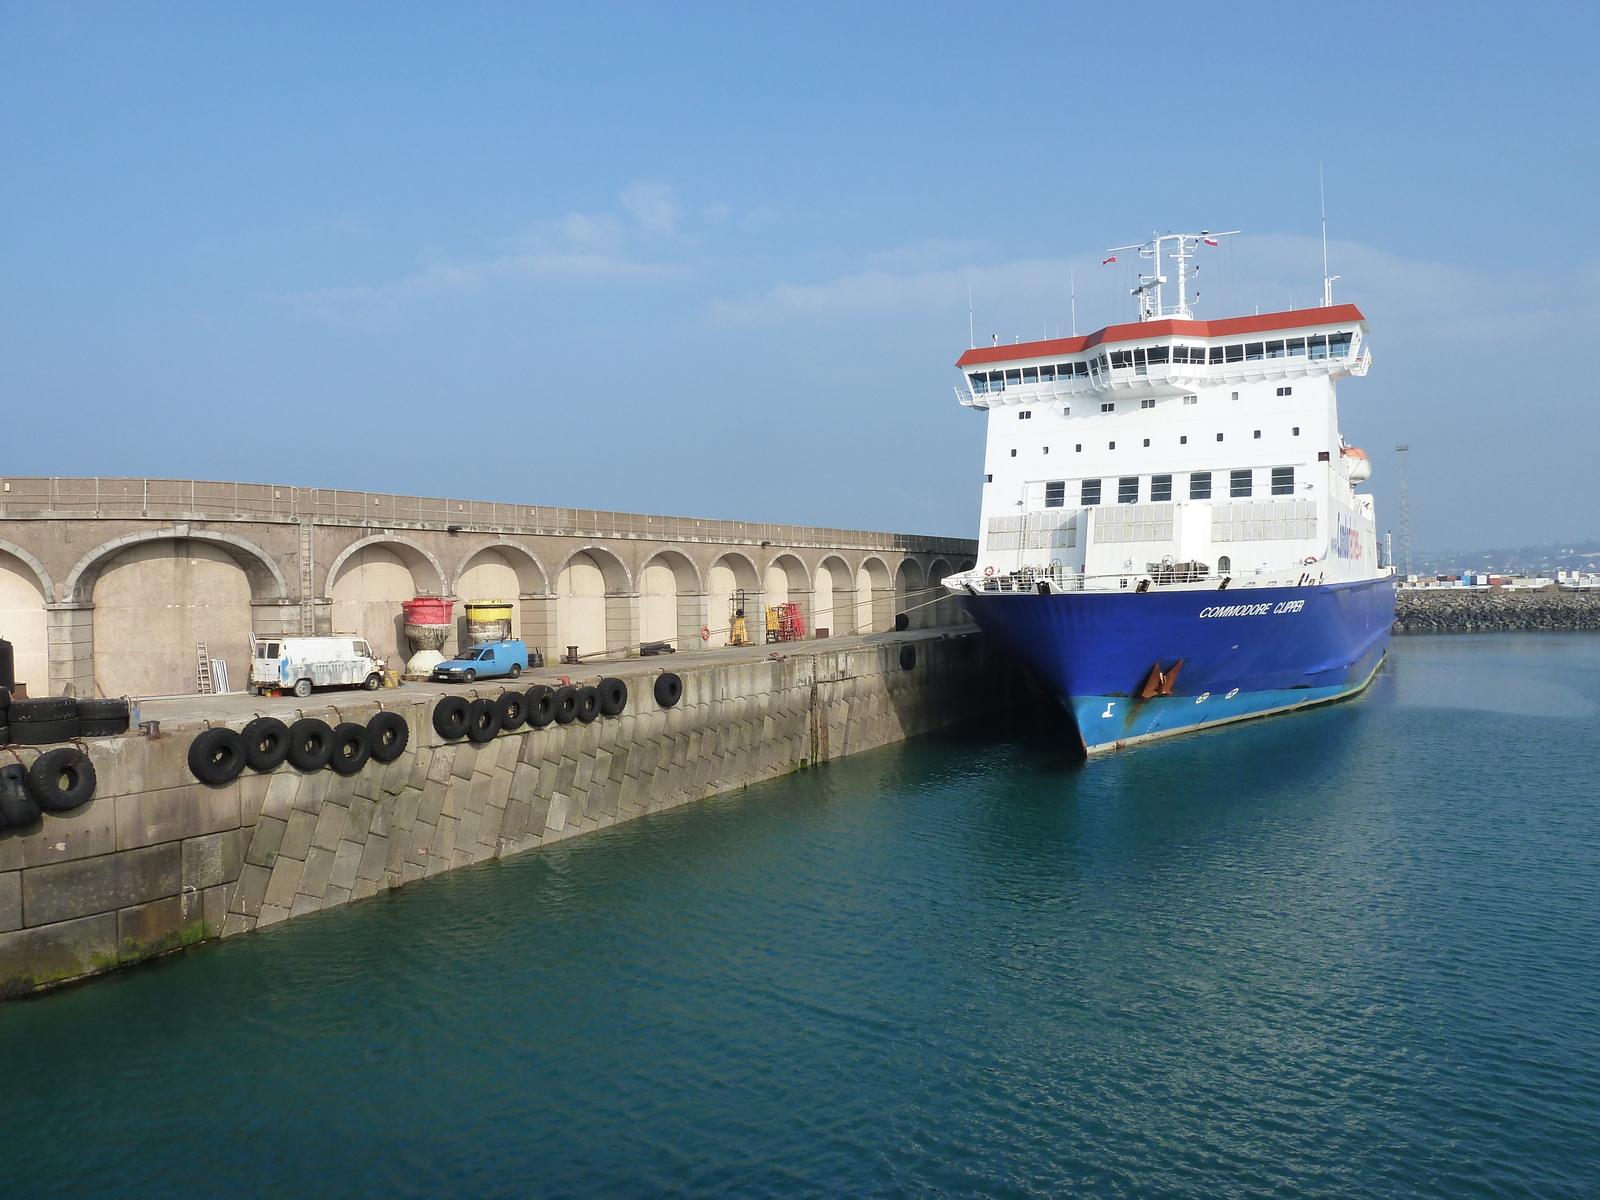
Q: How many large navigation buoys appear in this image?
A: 2